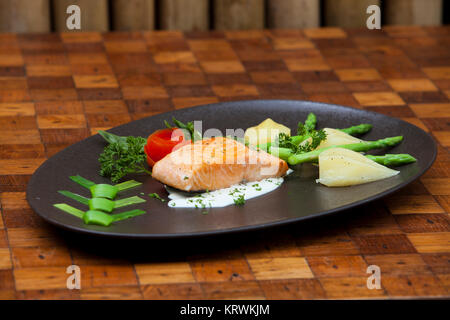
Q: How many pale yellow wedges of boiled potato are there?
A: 3